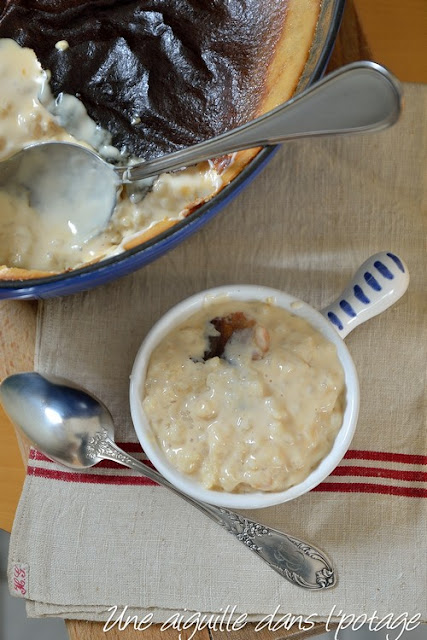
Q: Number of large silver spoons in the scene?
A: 2